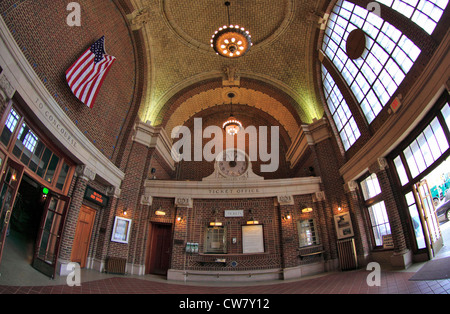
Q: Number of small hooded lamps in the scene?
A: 4